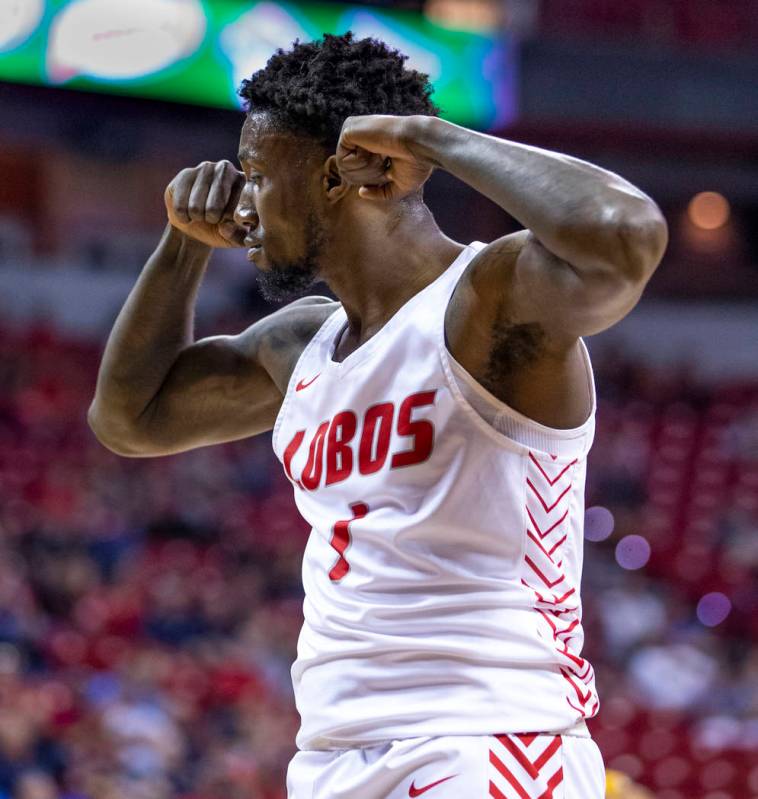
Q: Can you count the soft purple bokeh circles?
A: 3